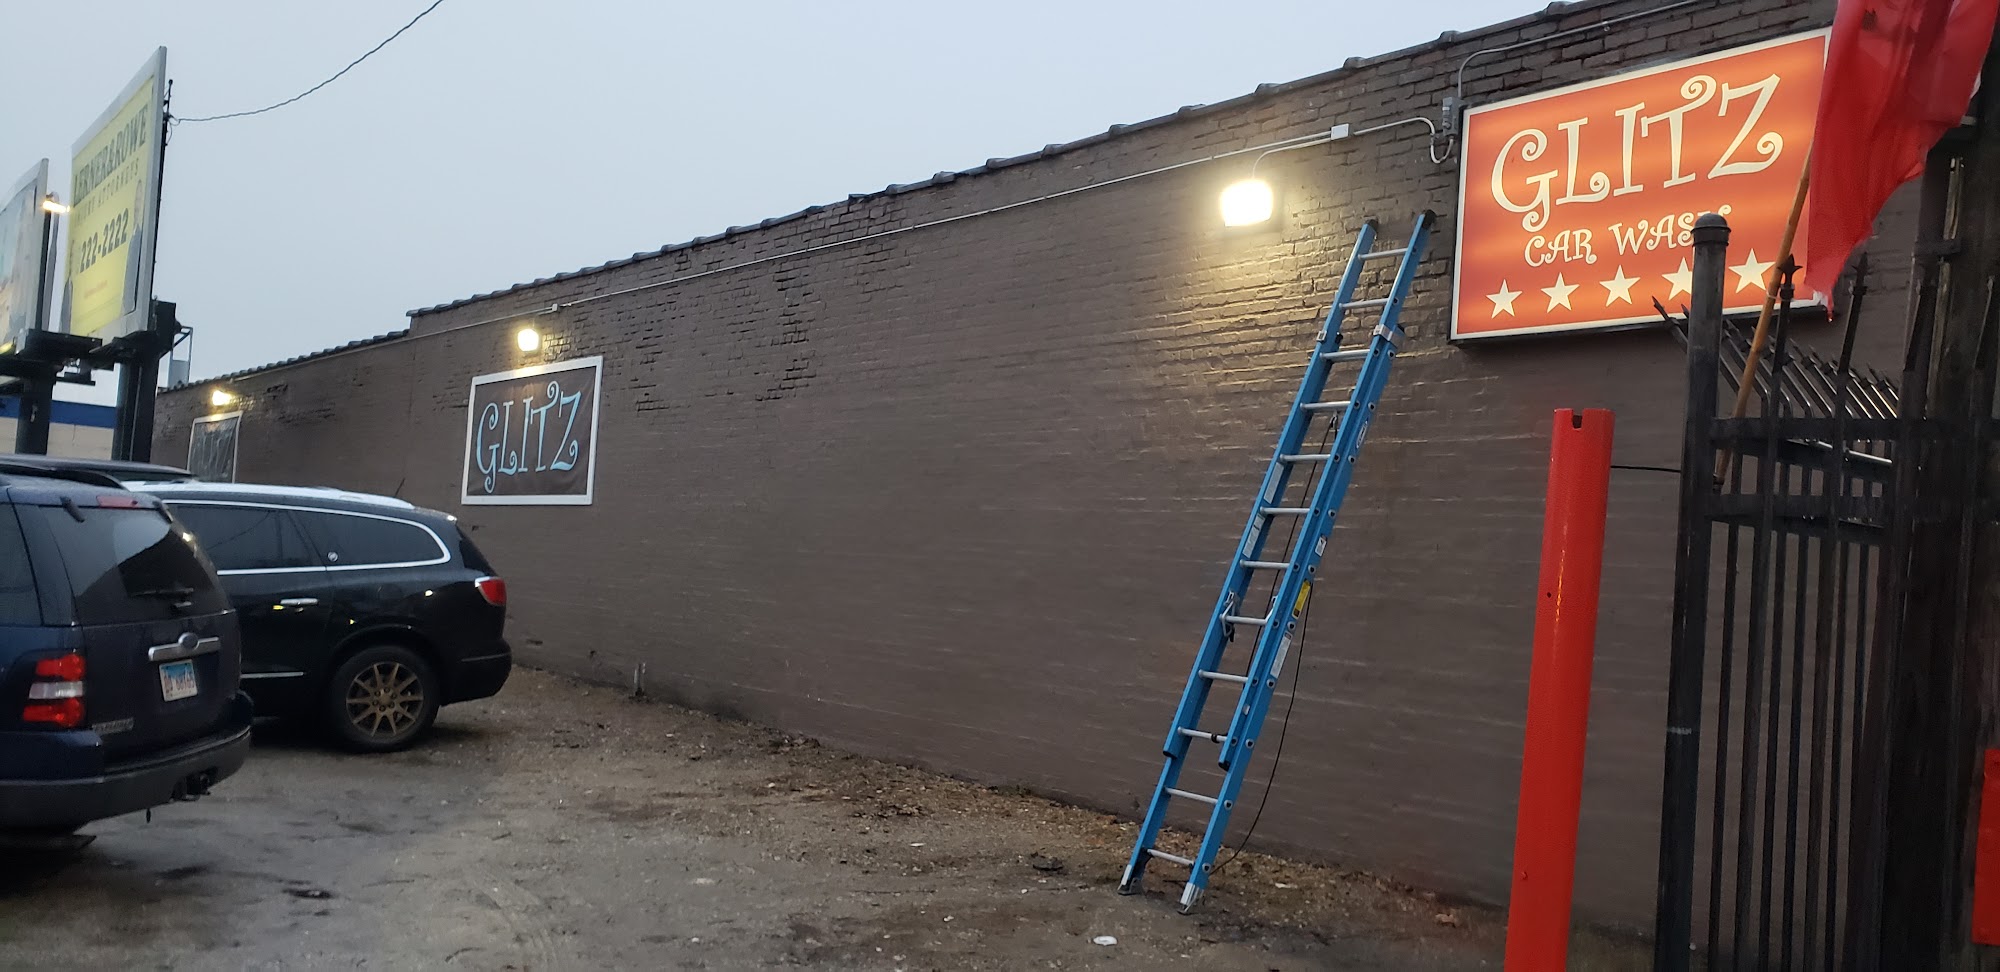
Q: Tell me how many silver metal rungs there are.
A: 12